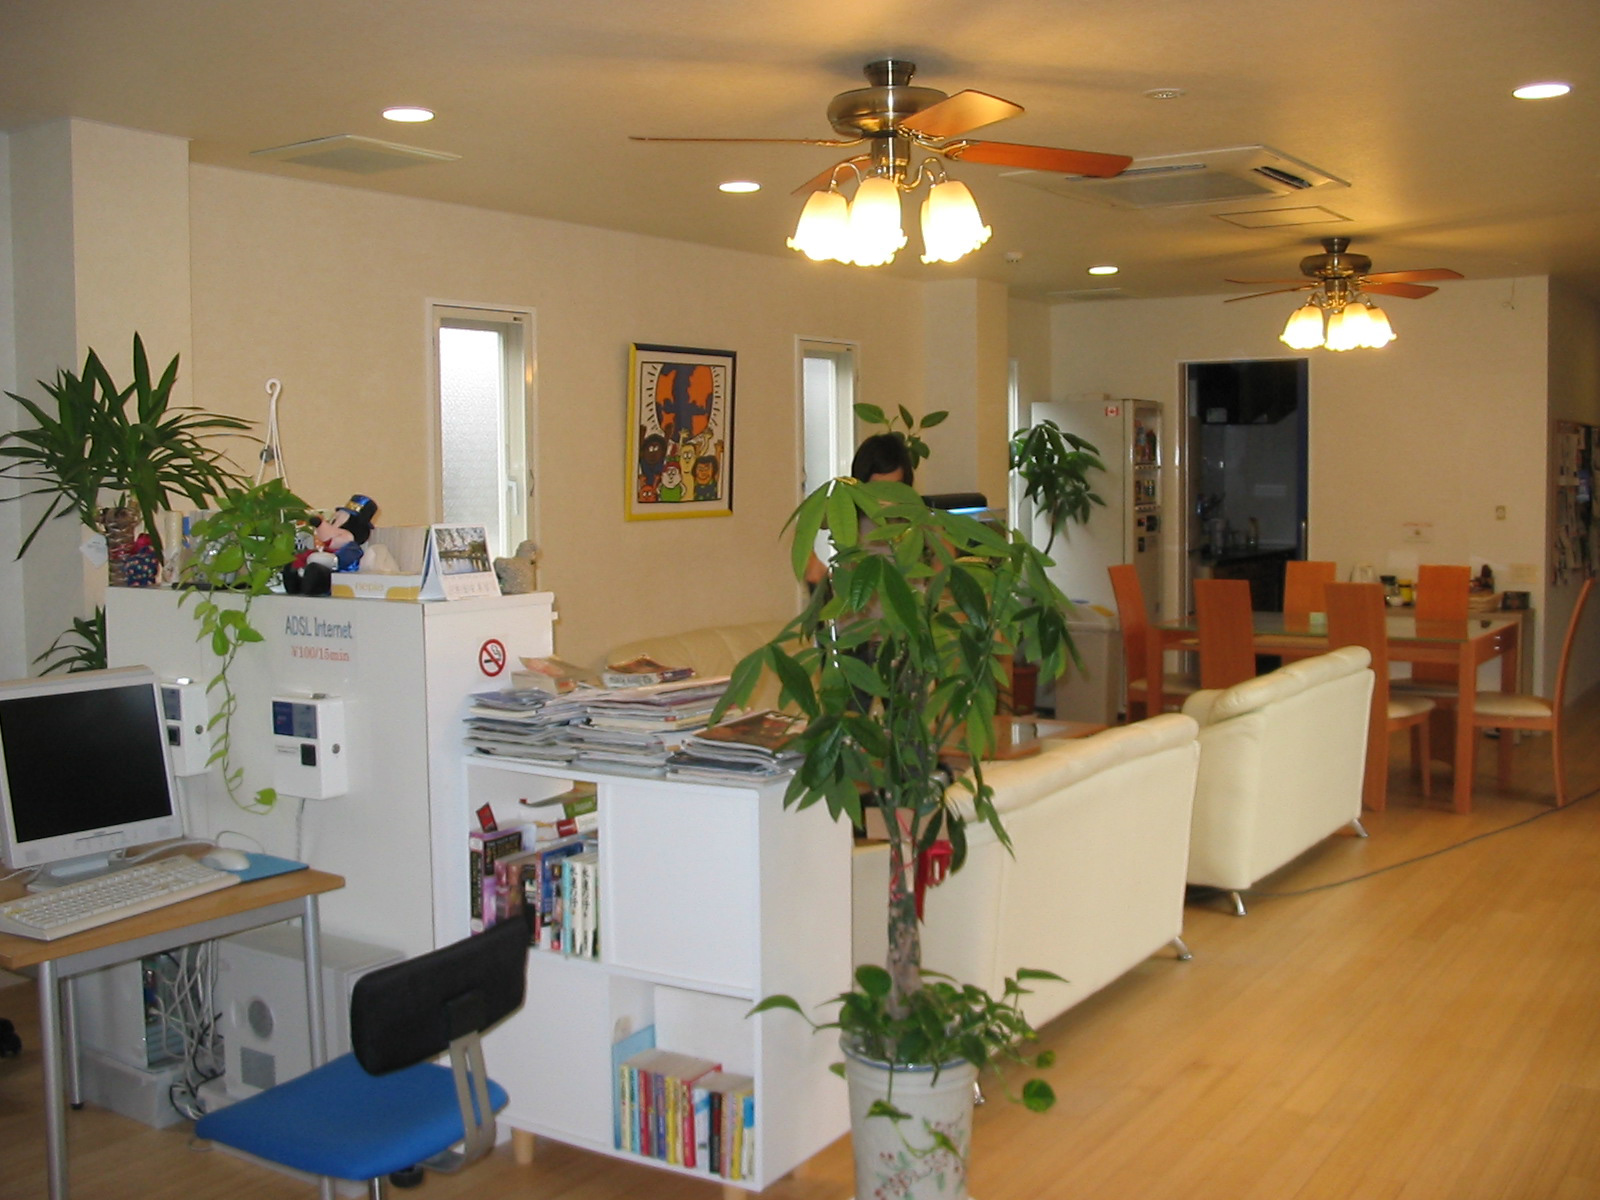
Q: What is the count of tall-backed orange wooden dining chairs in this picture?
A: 6